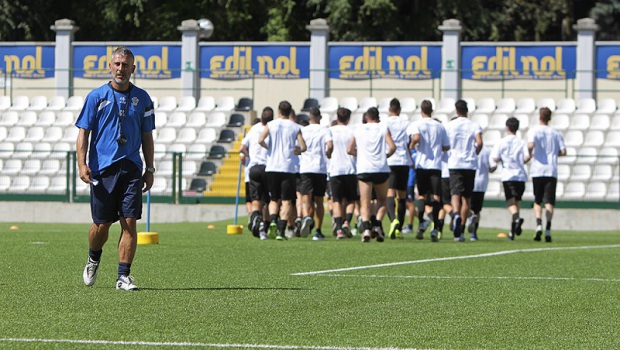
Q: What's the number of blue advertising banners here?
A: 6